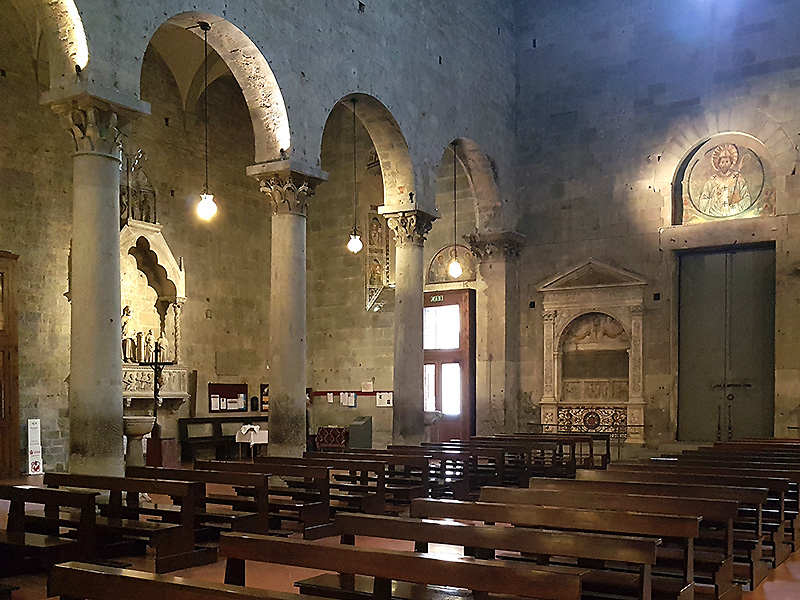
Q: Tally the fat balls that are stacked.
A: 0